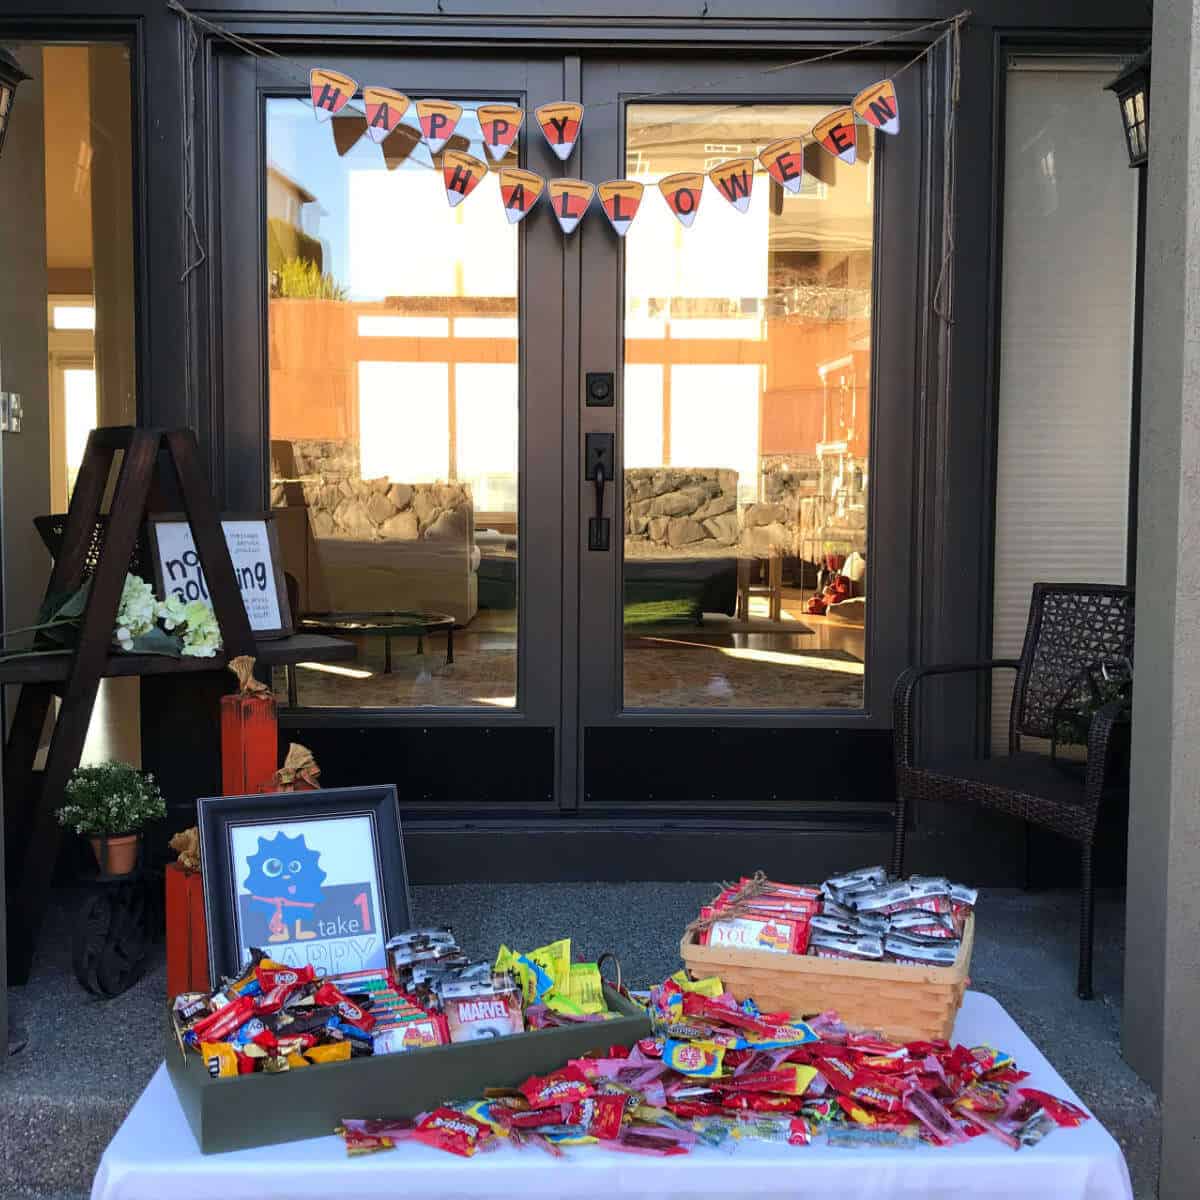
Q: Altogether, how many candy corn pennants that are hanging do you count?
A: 14